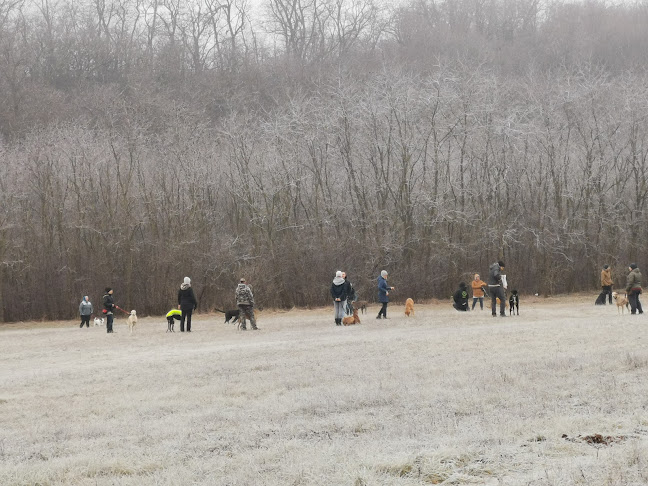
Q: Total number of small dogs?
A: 1